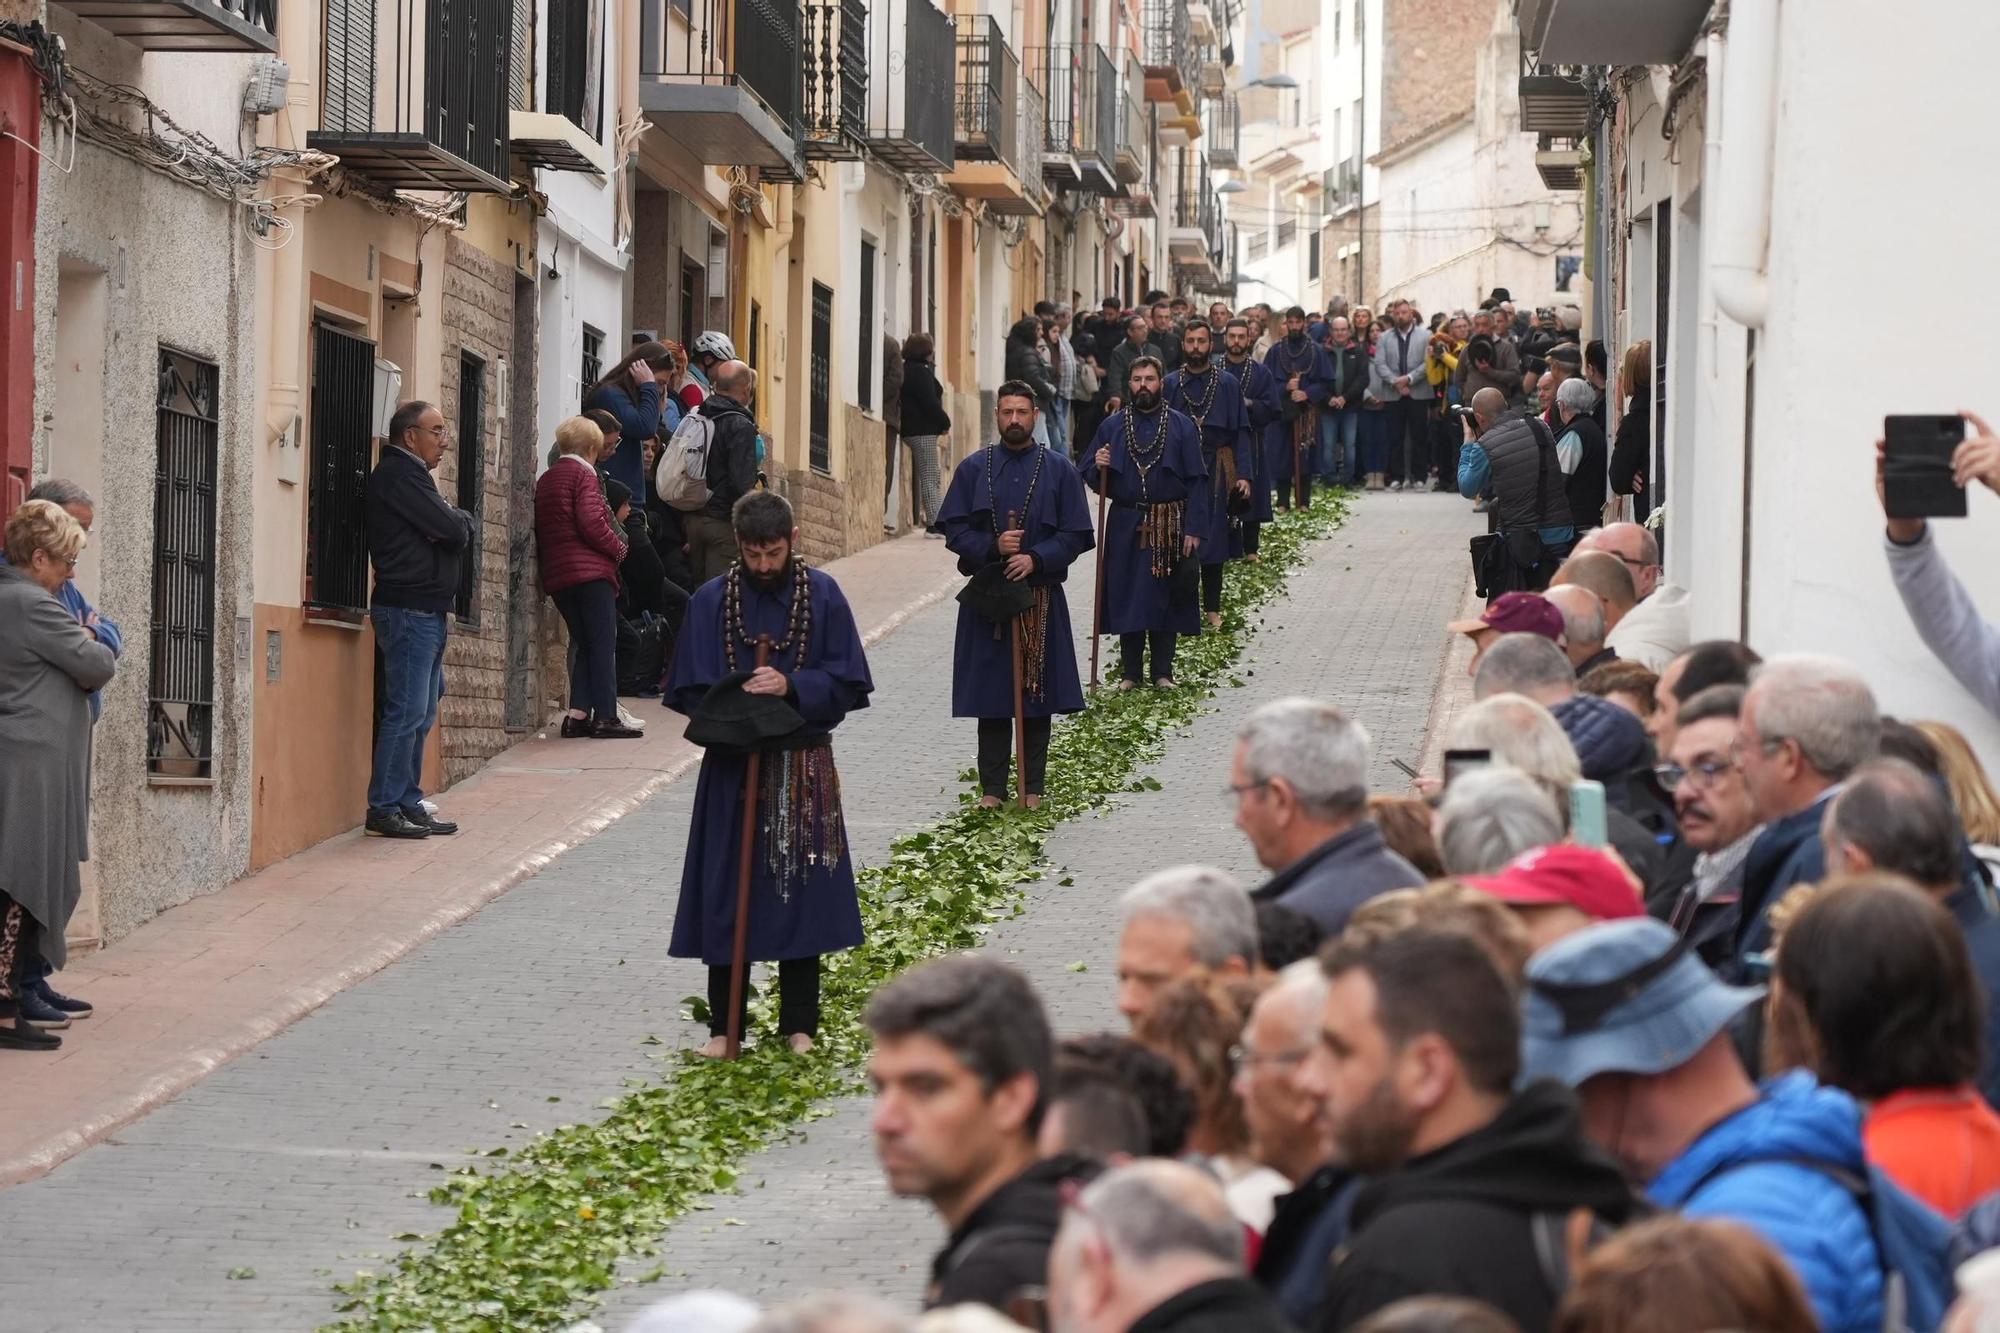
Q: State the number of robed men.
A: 6